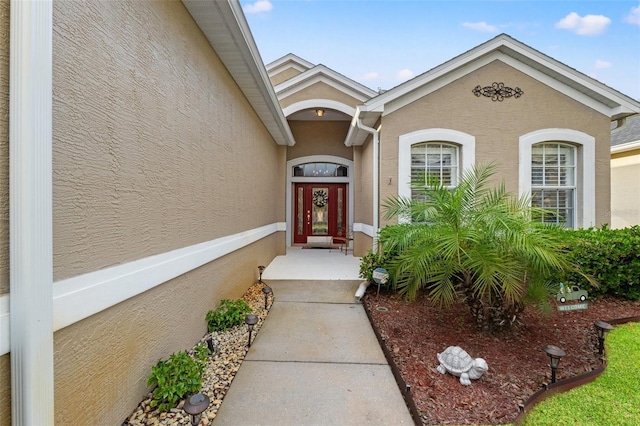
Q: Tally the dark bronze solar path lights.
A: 6